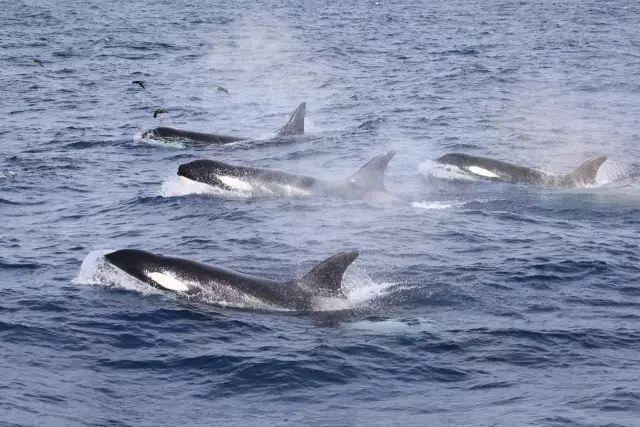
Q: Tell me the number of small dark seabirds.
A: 4